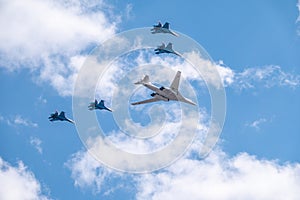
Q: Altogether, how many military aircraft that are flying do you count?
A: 5